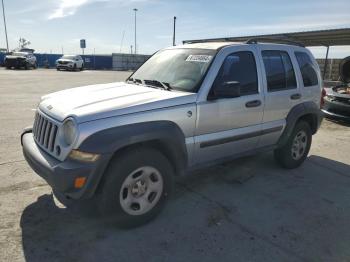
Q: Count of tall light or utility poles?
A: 3